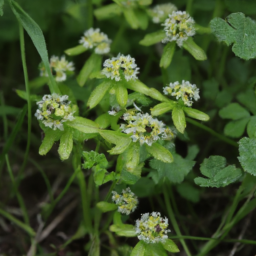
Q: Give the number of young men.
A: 0